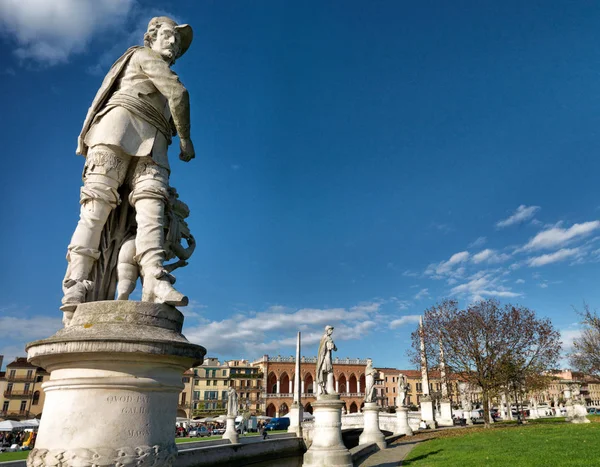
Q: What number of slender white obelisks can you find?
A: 3